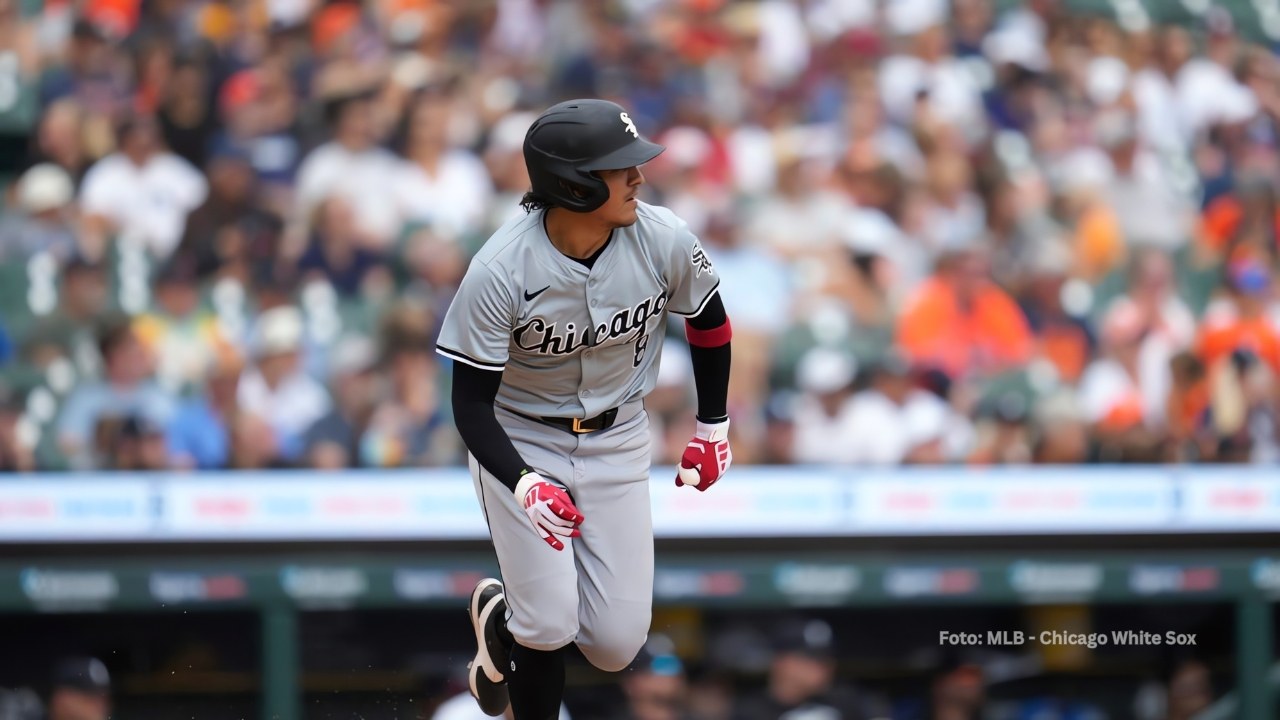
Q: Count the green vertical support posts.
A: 2